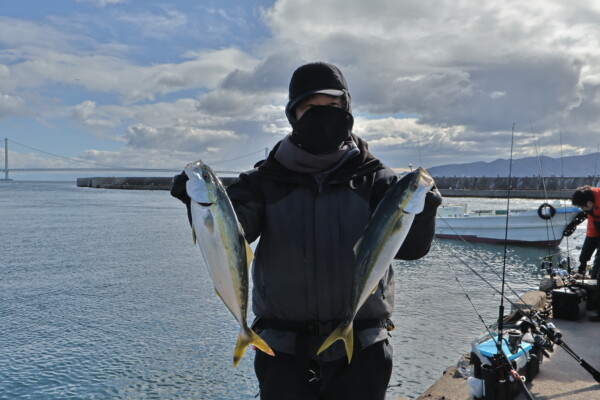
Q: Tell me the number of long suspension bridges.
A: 1